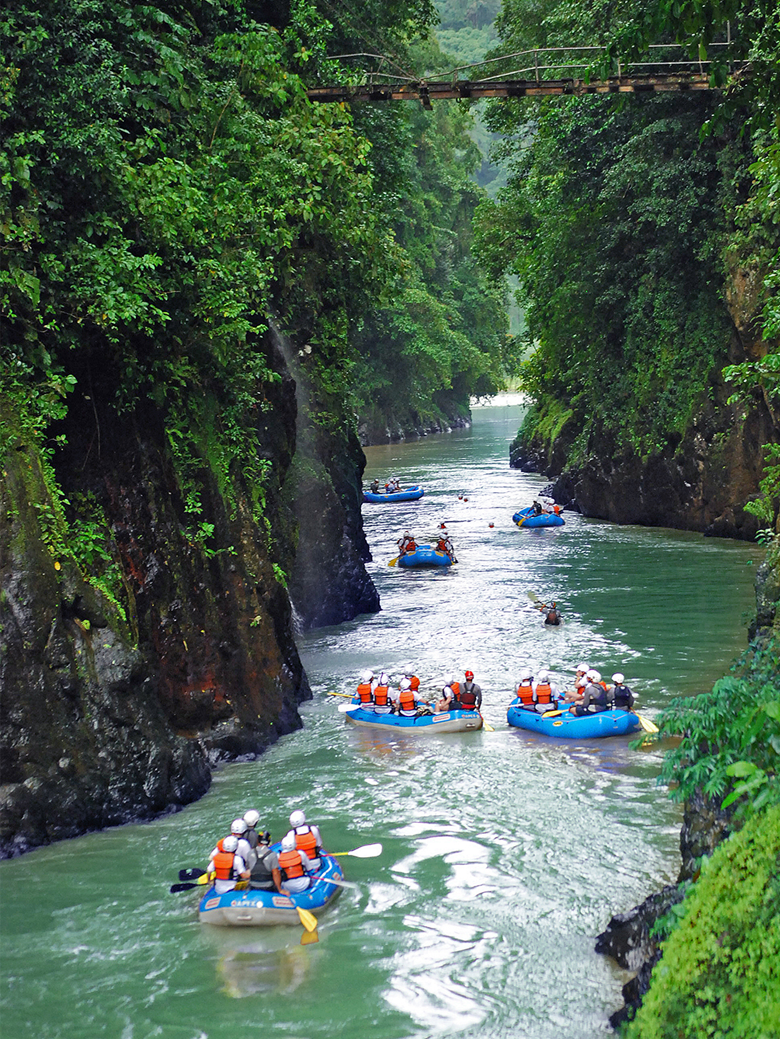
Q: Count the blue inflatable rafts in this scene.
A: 6